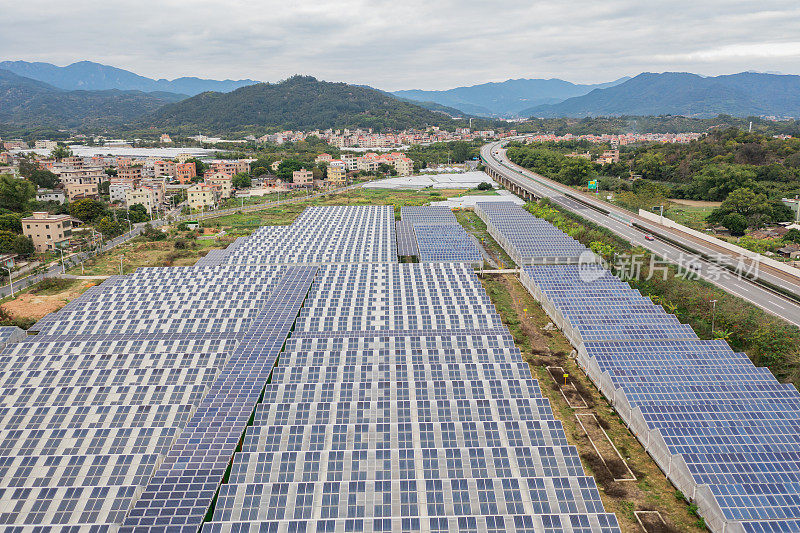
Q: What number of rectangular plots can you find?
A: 3